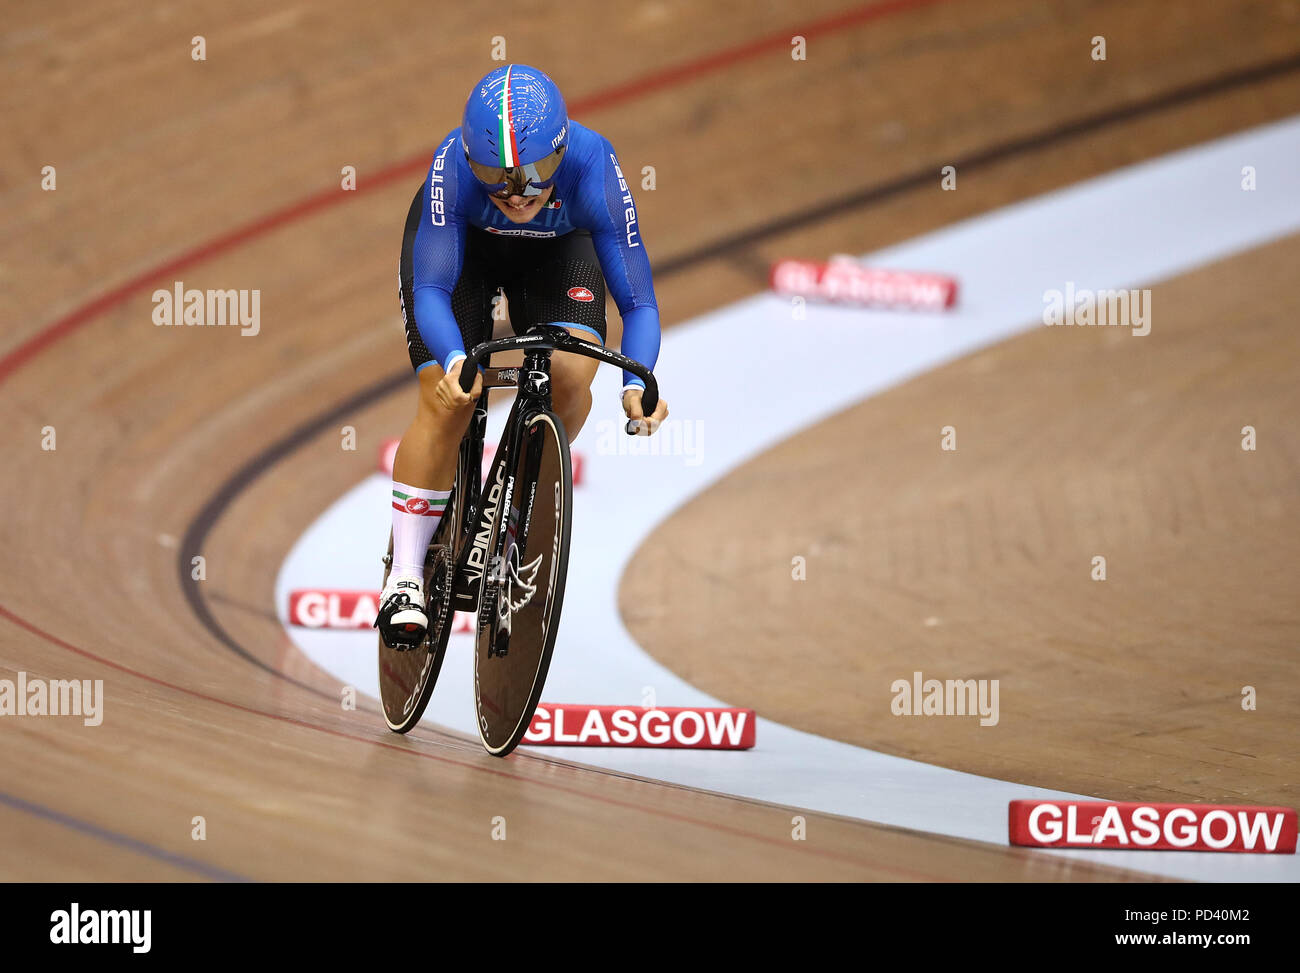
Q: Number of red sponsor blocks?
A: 5